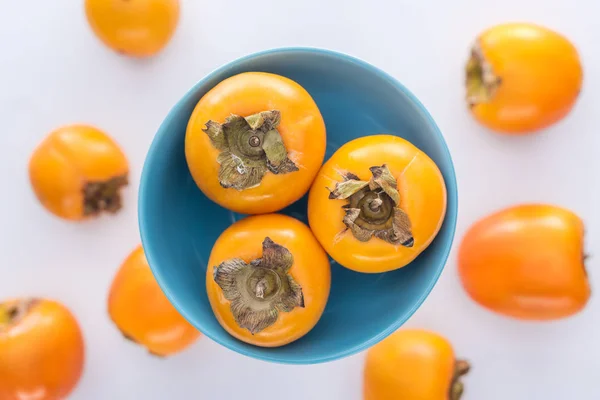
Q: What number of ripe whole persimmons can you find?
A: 10